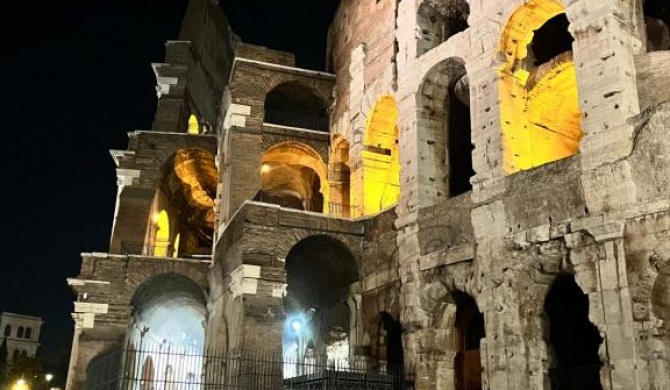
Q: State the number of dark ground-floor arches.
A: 3